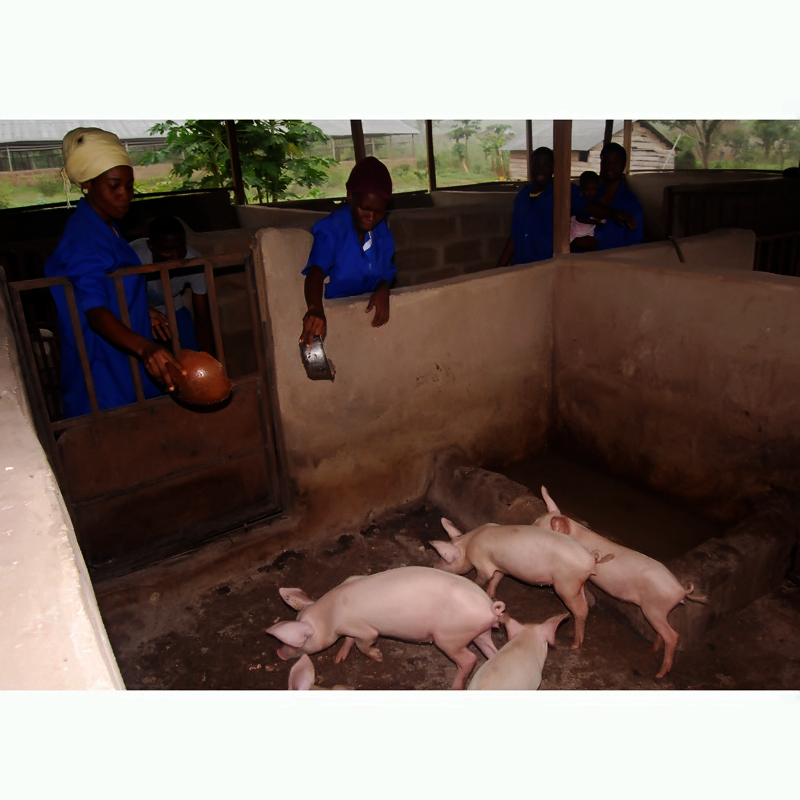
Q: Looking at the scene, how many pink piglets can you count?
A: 5